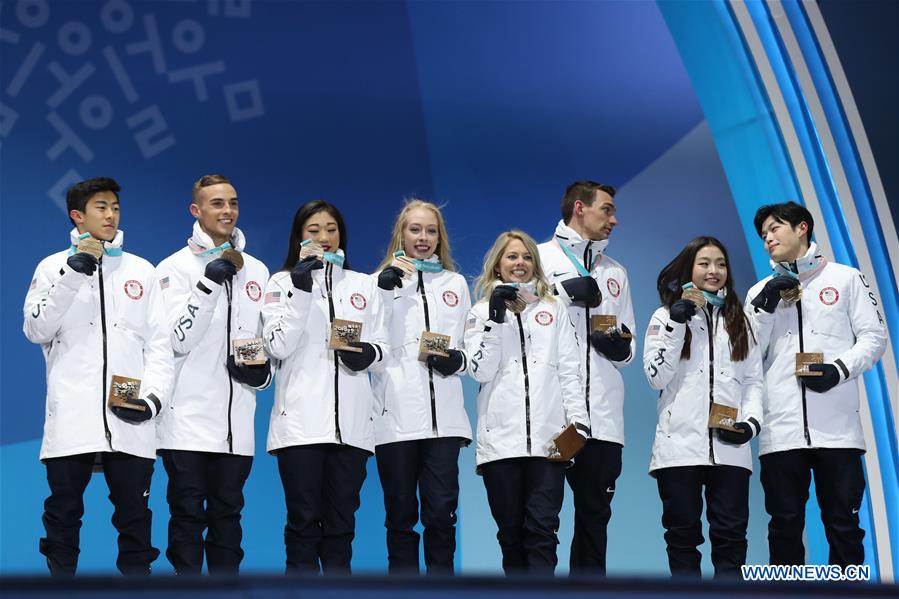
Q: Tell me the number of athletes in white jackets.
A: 8